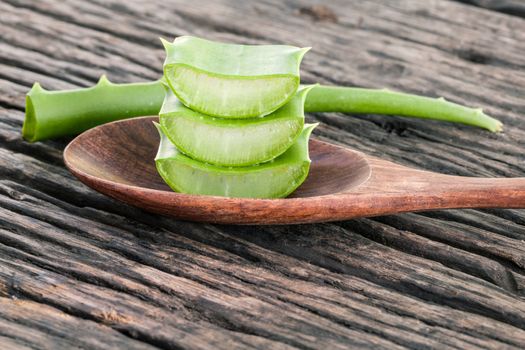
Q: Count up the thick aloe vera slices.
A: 3